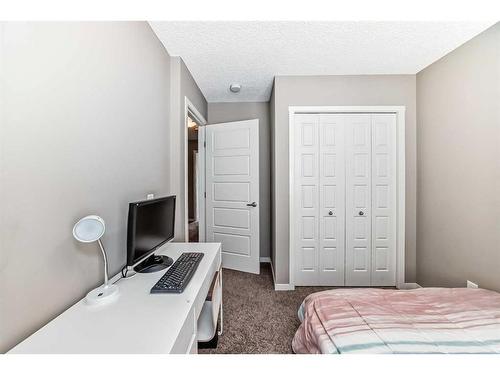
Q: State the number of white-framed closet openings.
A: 1